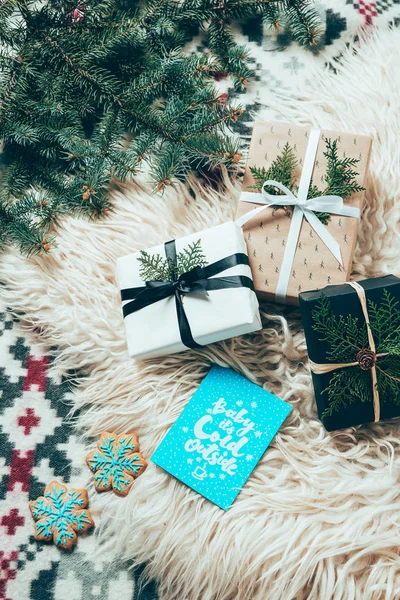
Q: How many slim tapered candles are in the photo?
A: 0